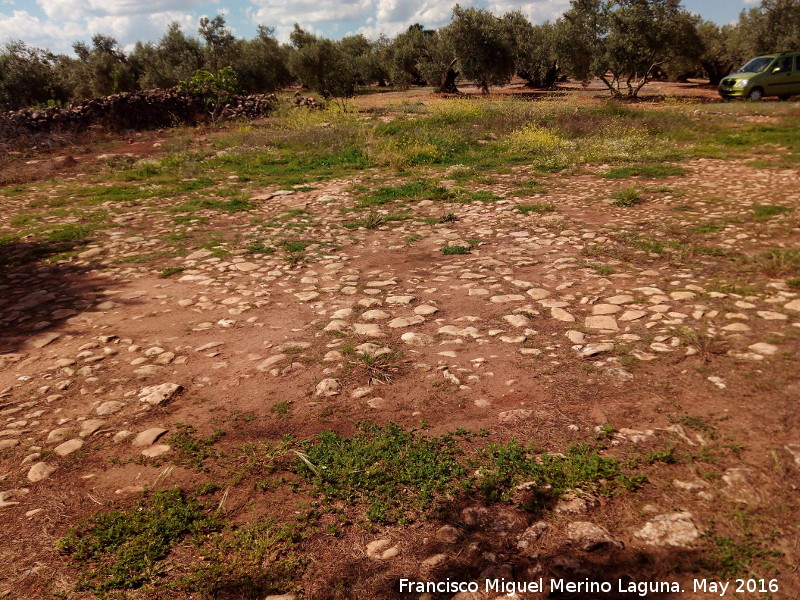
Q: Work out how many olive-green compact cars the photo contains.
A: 1